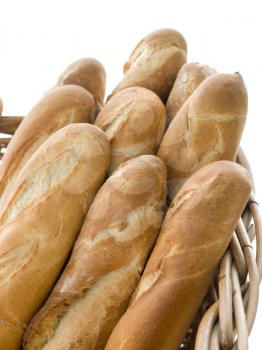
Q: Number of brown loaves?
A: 9